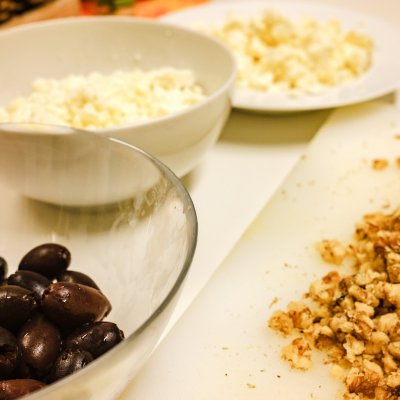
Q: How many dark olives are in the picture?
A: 11